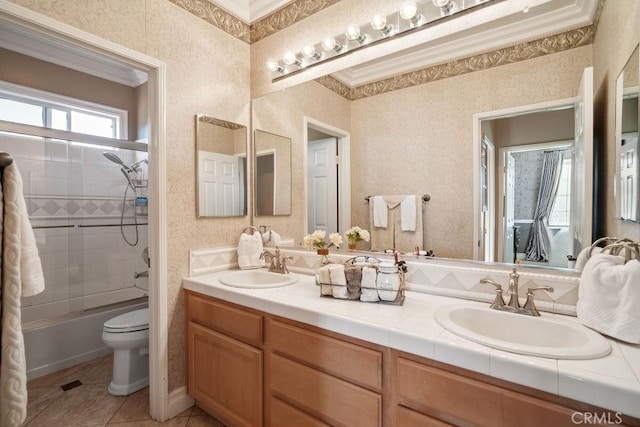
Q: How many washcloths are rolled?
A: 4